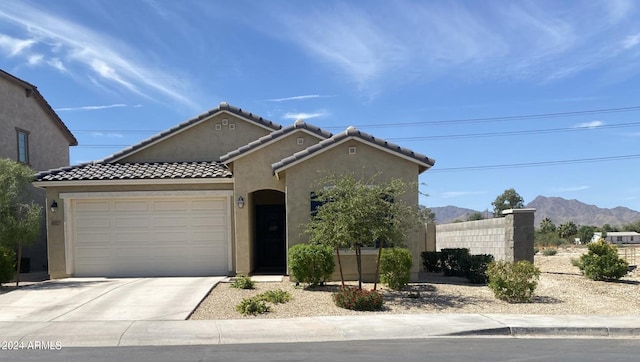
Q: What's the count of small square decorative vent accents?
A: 5